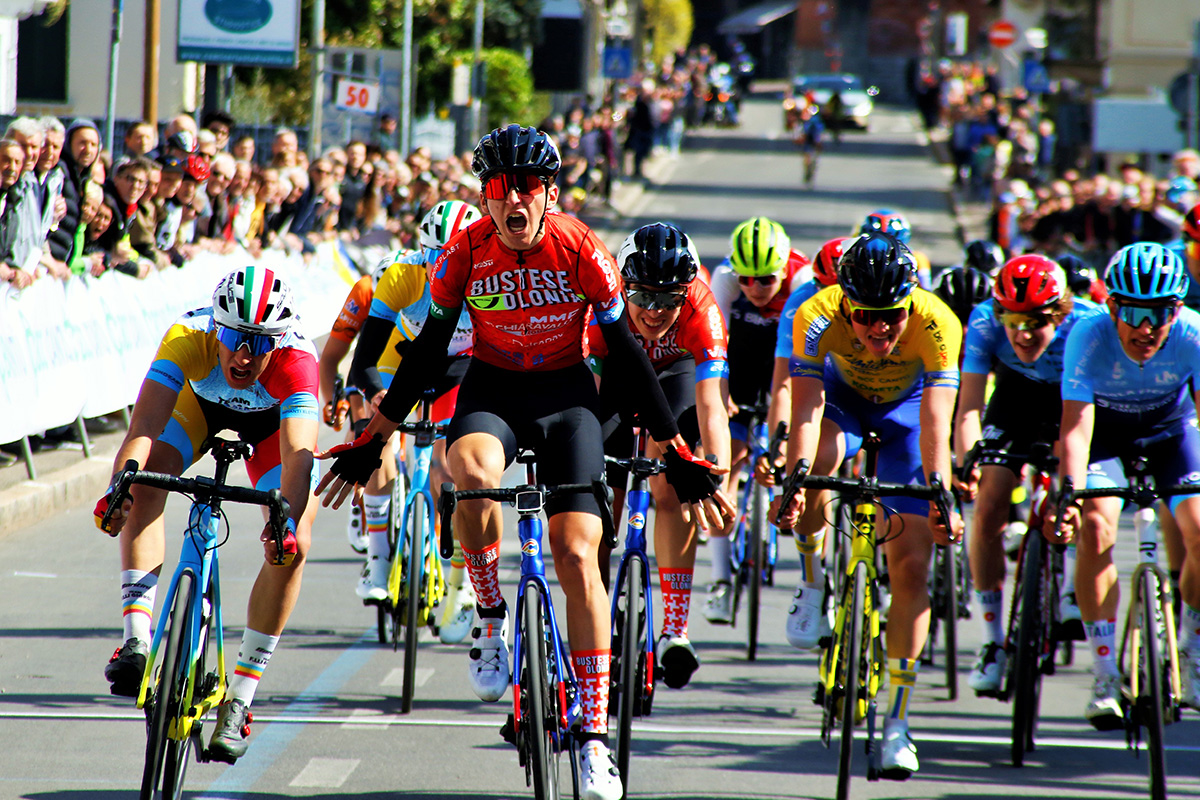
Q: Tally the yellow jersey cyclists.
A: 1